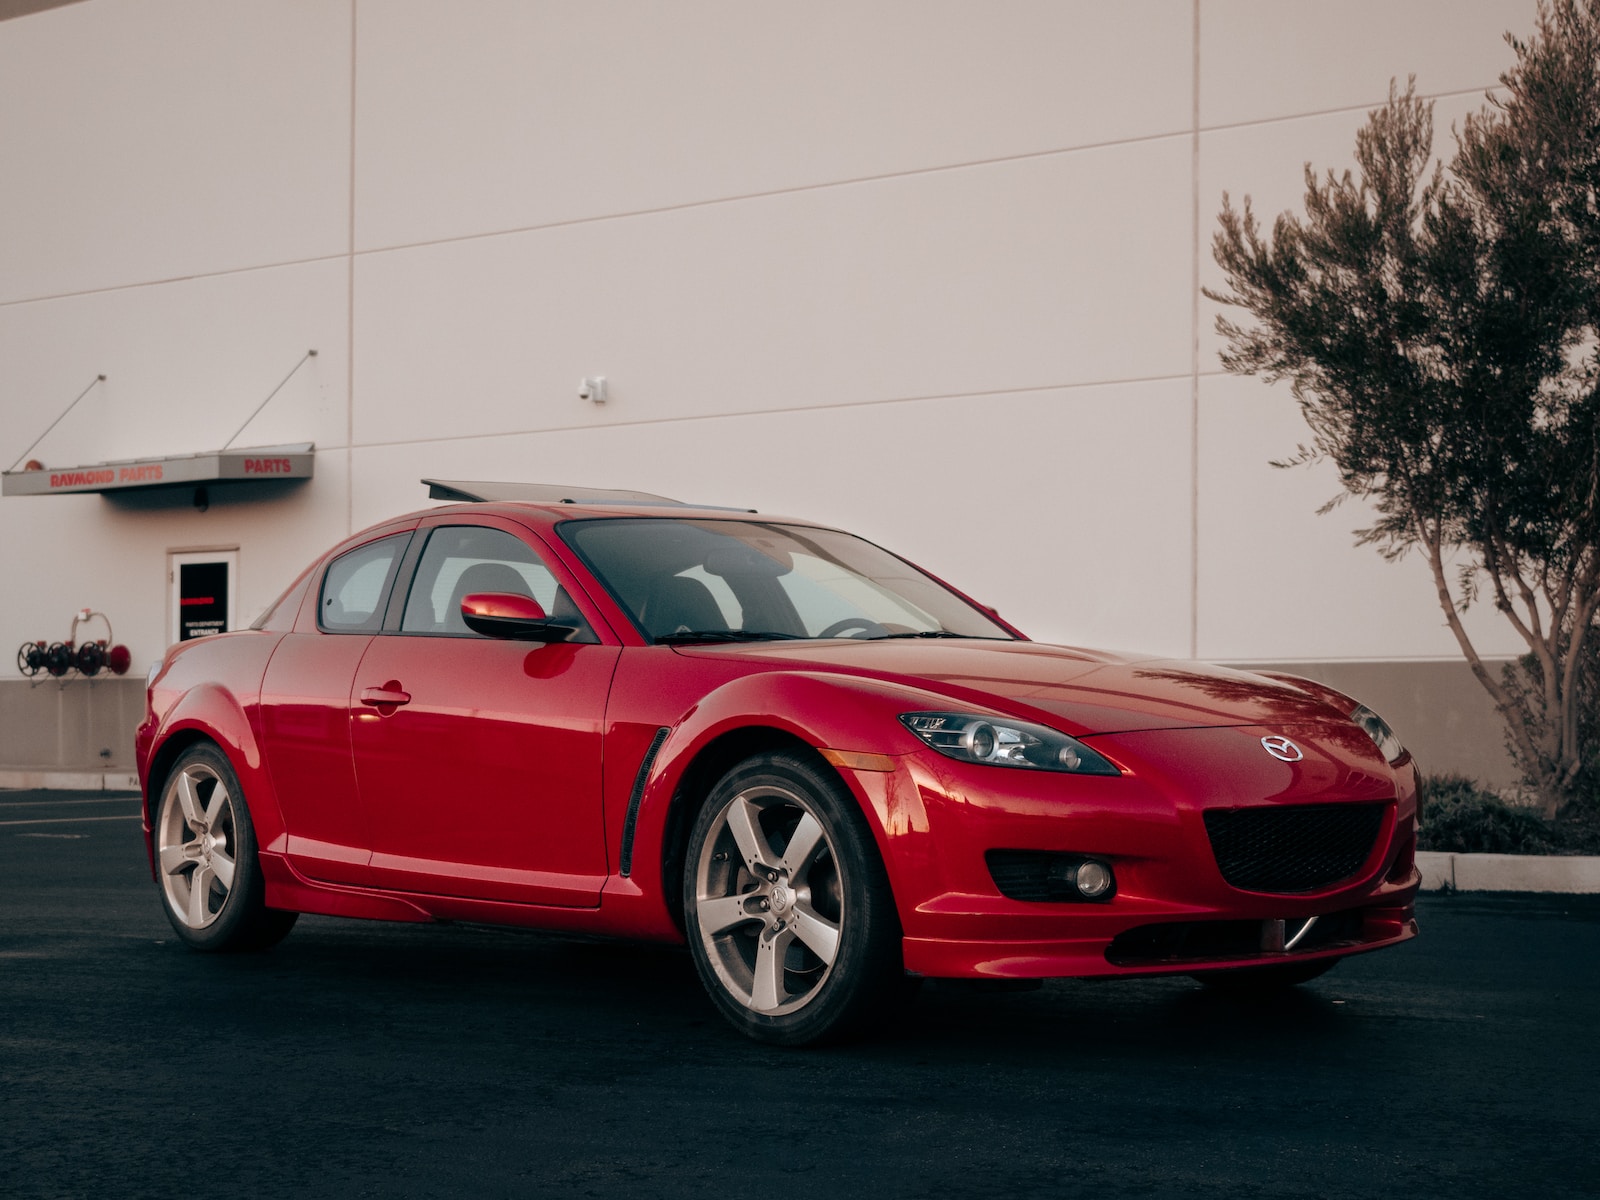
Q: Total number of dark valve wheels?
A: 3